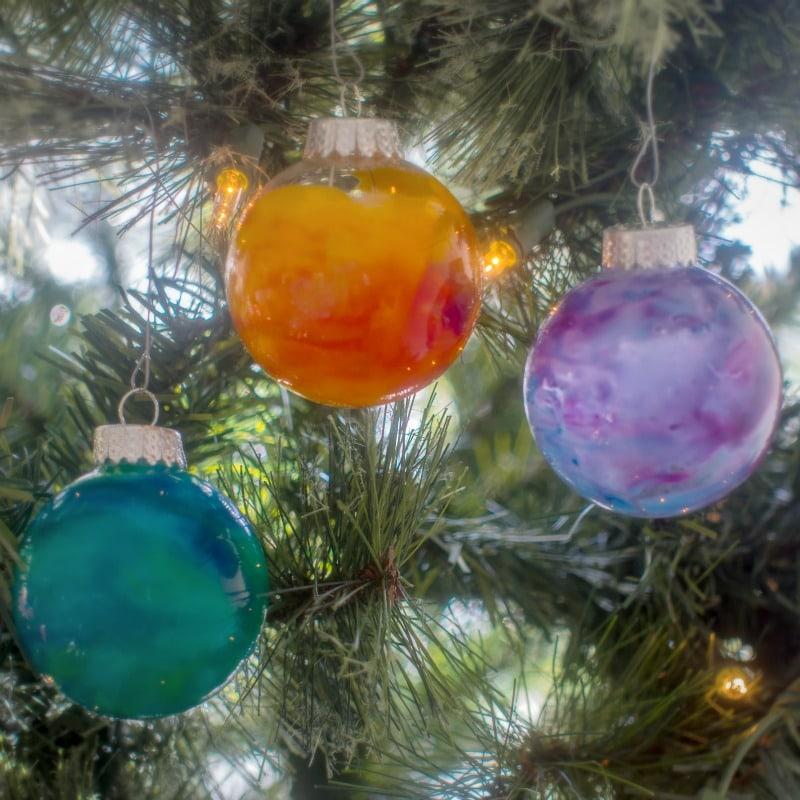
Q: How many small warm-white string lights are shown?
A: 3